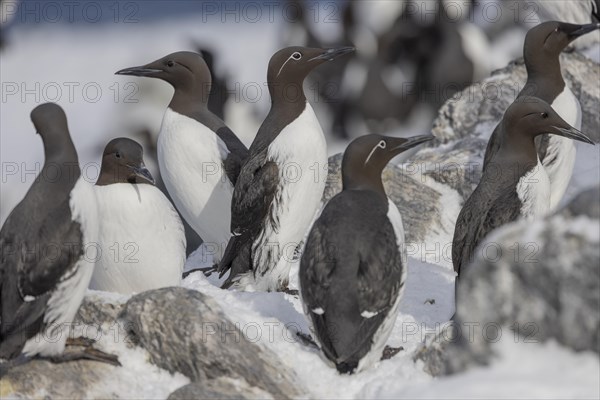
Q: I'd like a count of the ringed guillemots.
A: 2